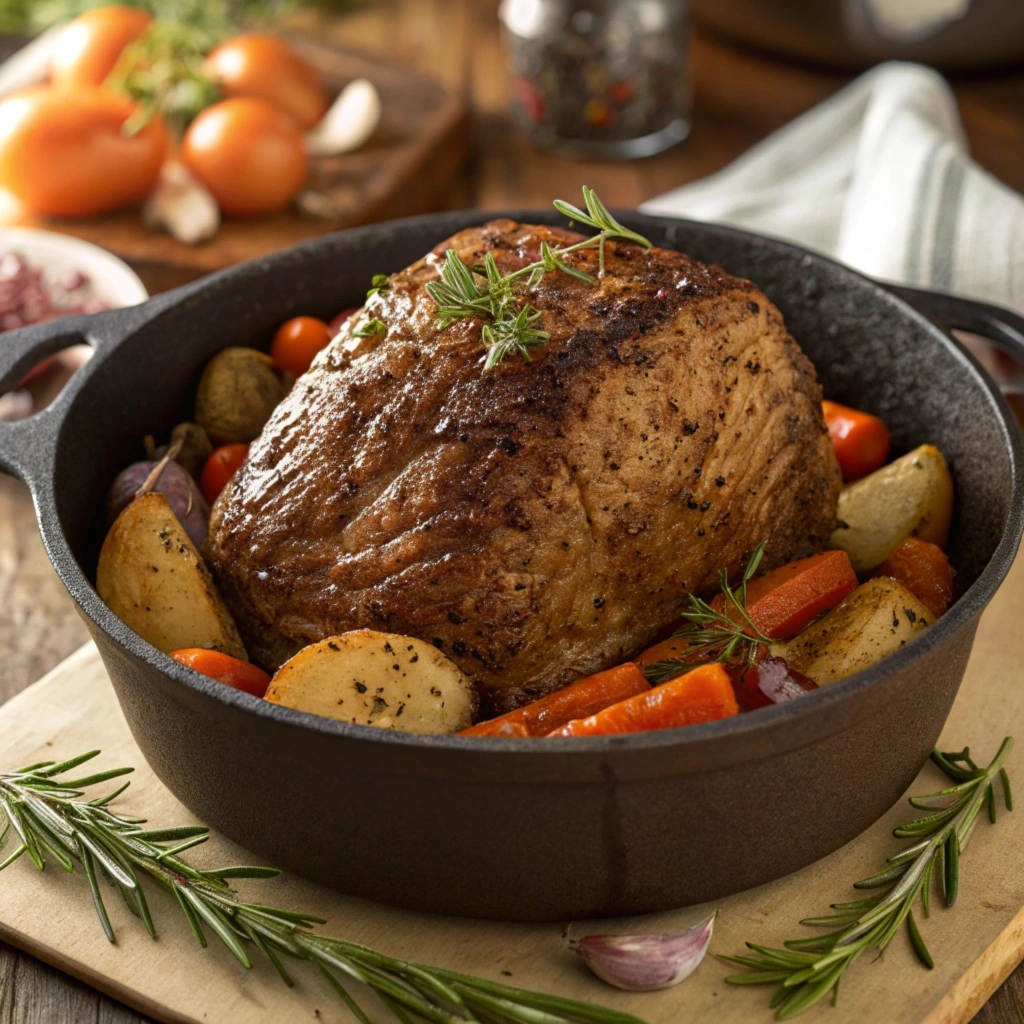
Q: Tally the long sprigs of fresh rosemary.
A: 2